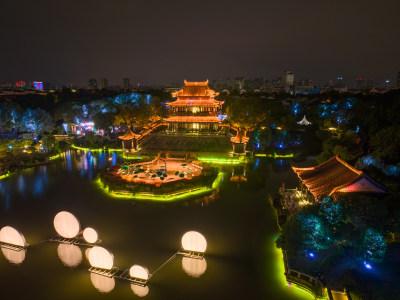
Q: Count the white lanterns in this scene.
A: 6